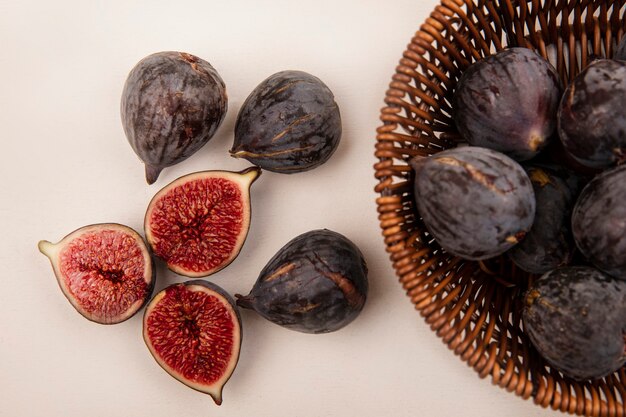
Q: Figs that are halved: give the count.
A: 3